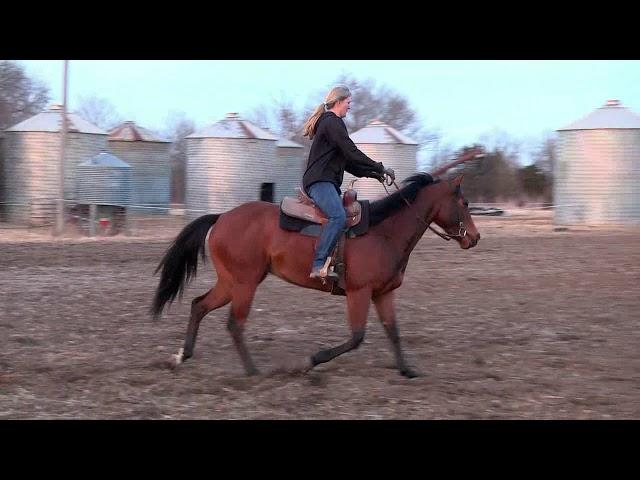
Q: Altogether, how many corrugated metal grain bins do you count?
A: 7